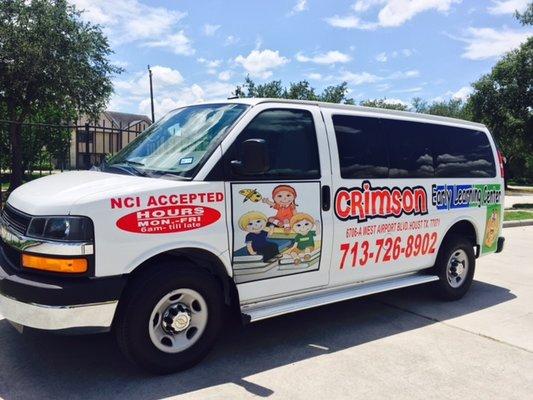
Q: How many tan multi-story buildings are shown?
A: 1